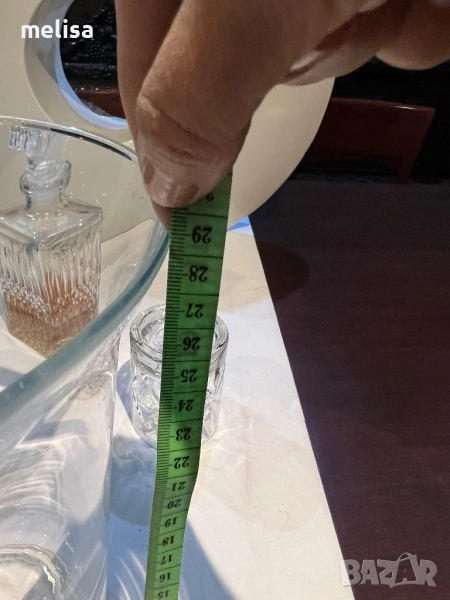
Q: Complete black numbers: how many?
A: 15